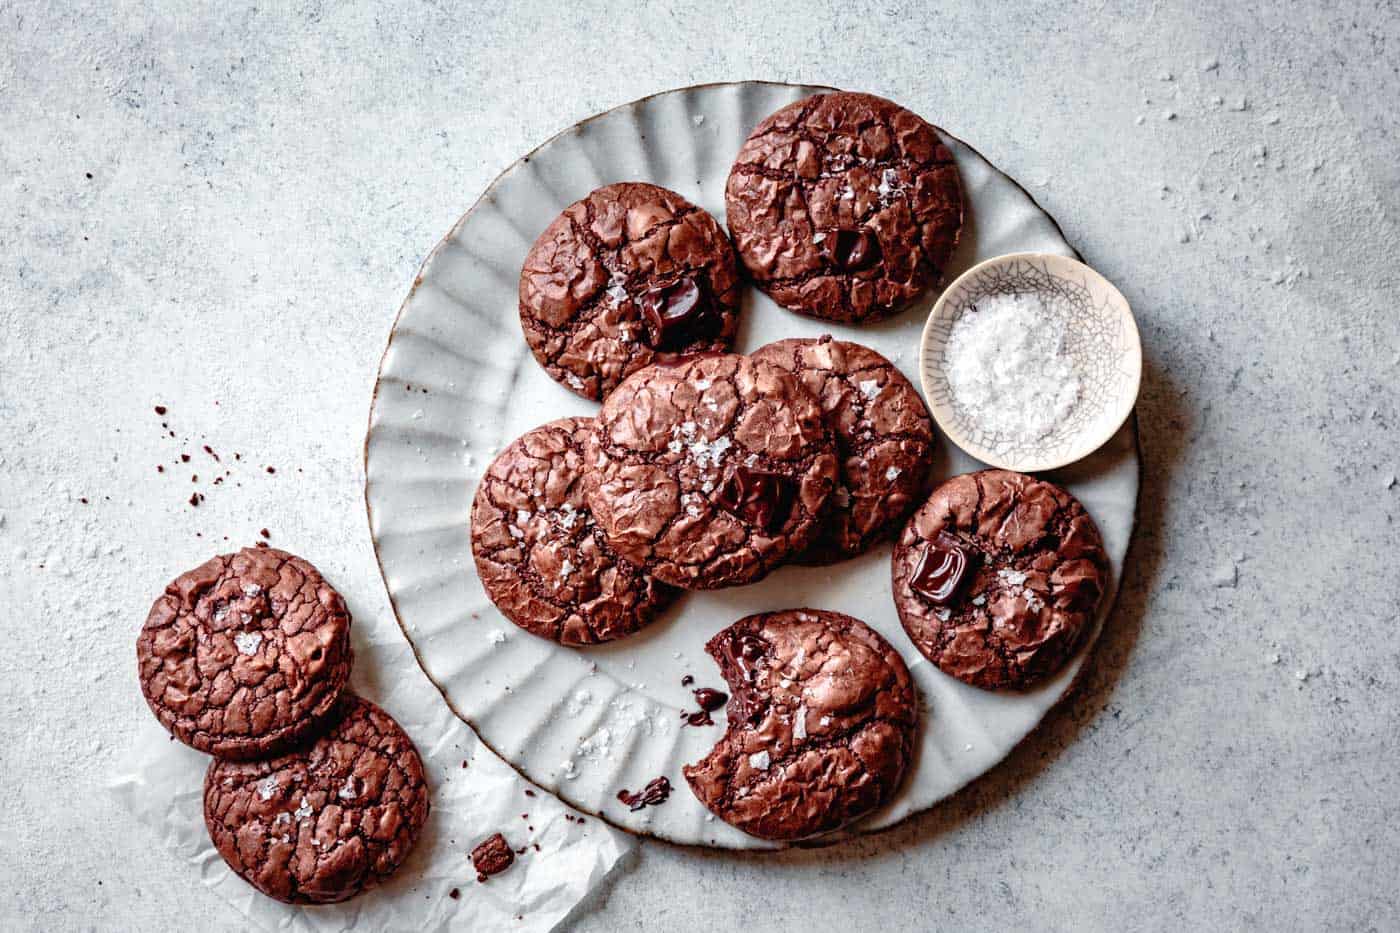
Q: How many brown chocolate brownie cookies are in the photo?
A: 9